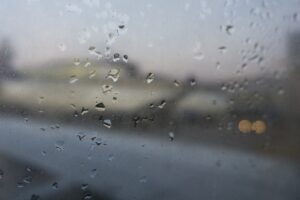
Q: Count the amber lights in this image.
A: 2